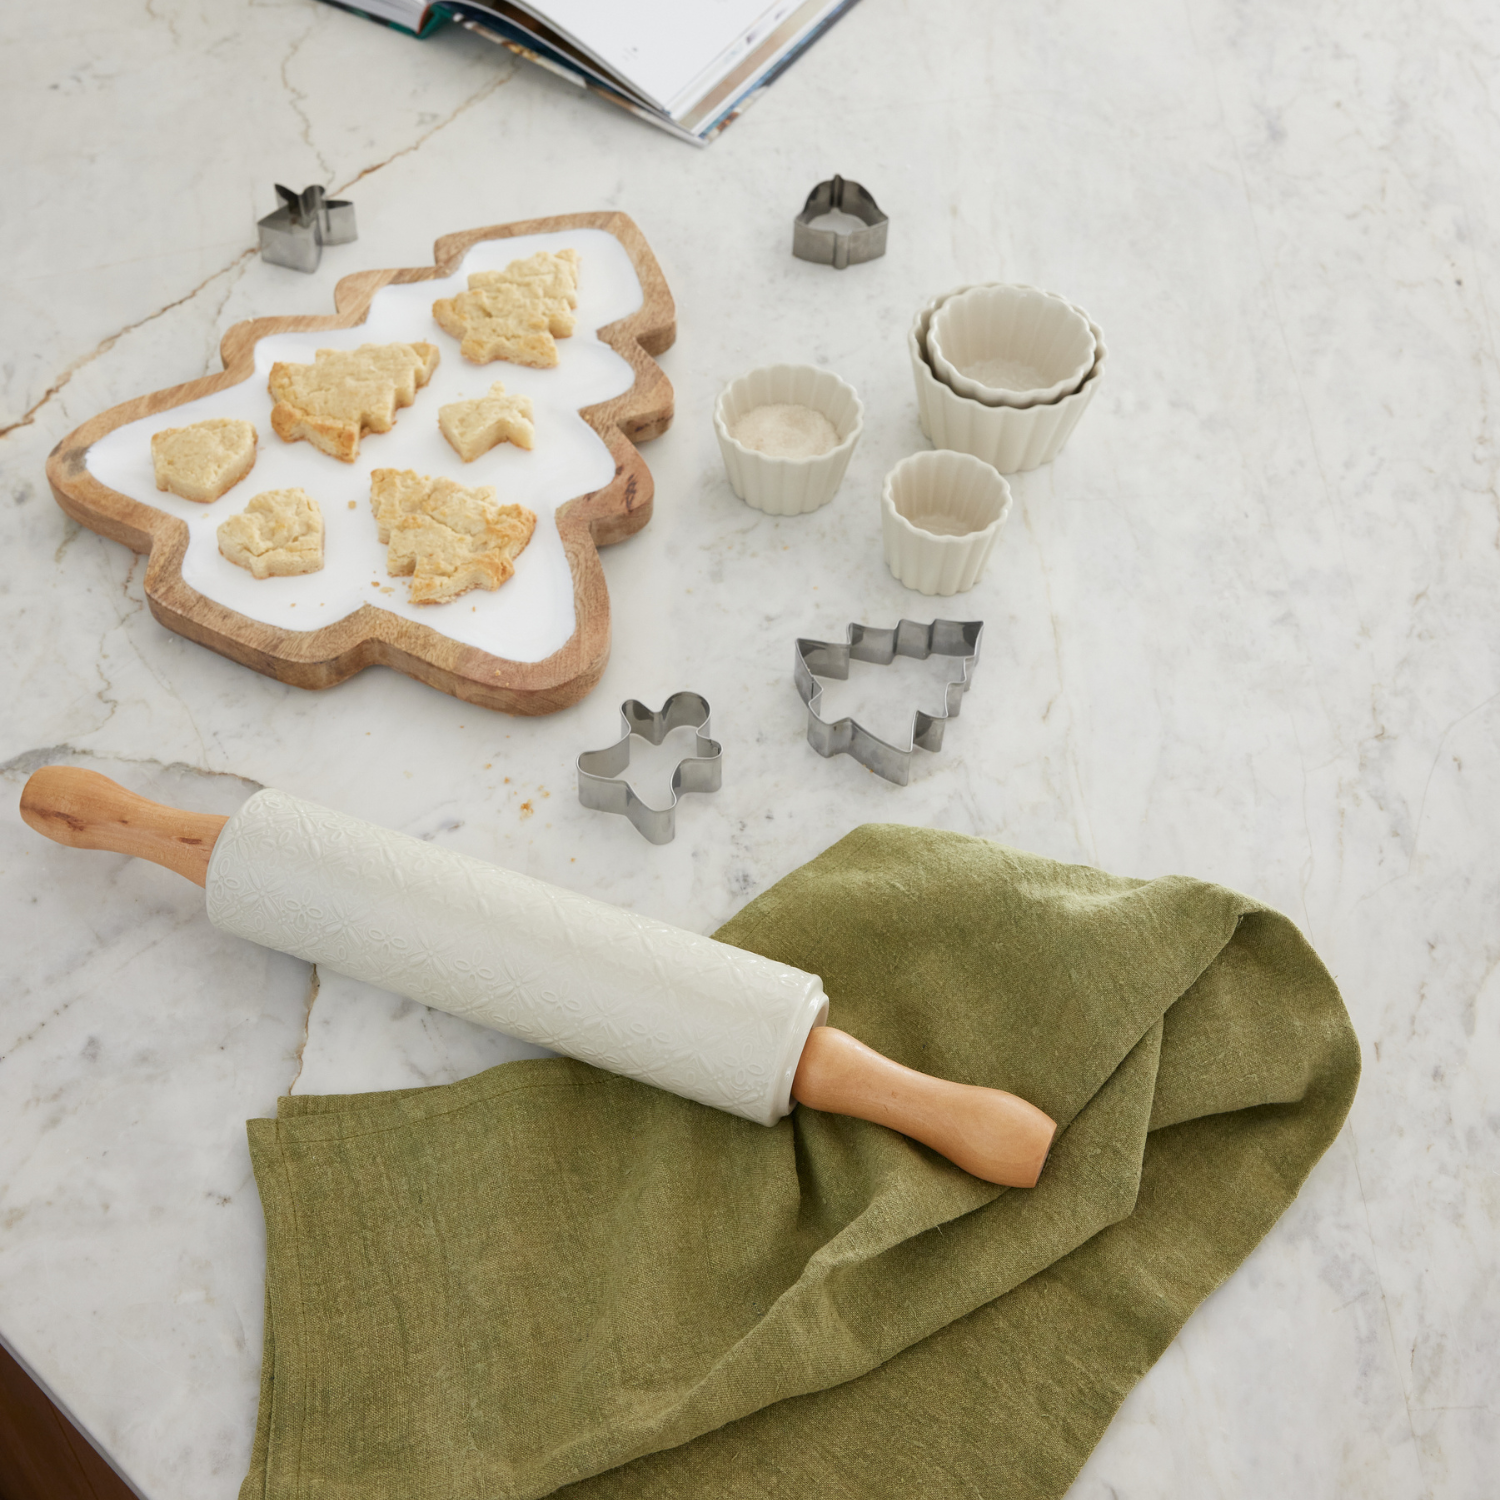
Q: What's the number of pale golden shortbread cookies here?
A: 6